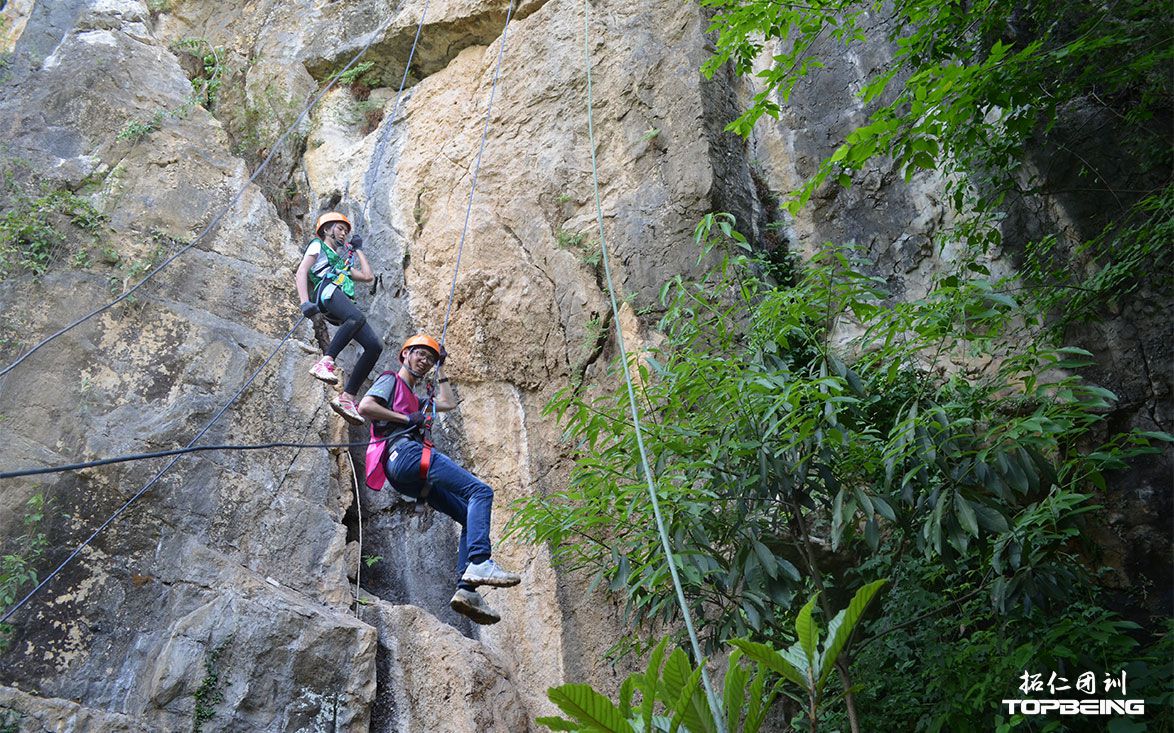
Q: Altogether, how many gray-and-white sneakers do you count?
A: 2